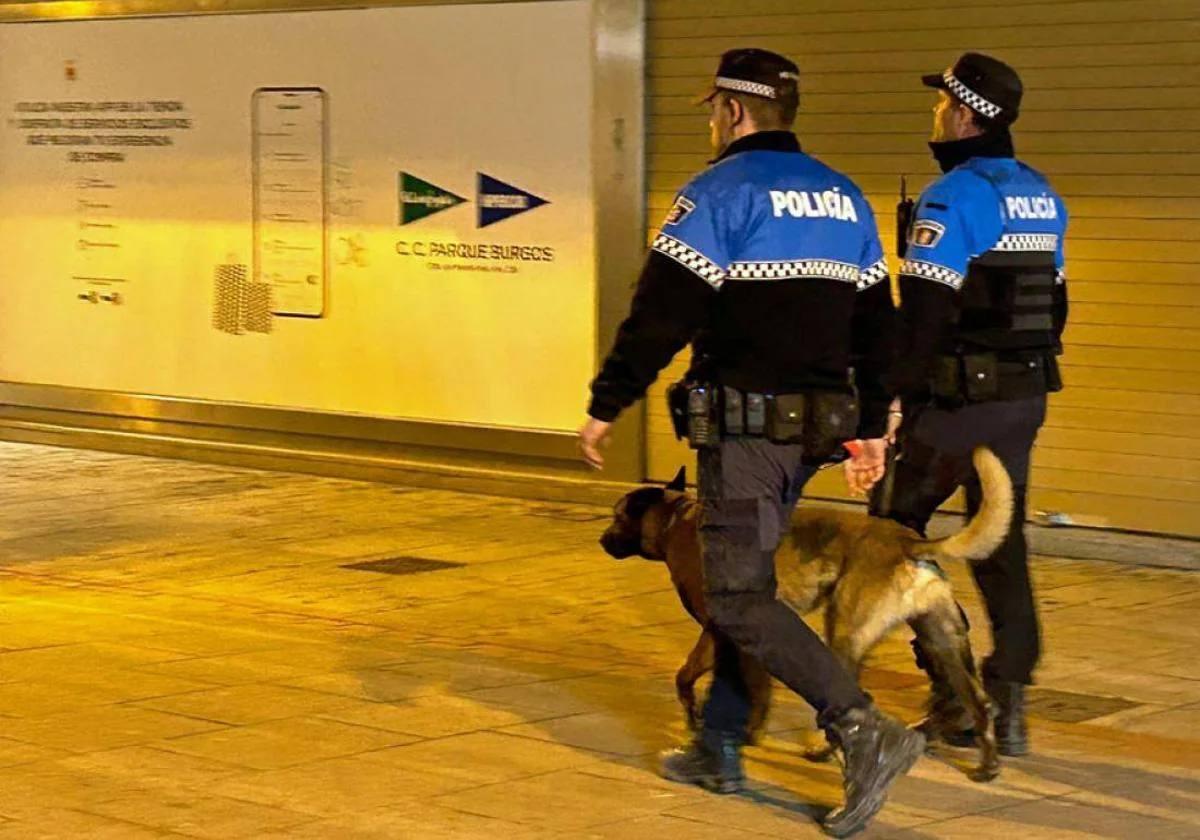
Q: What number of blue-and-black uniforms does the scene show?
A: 2